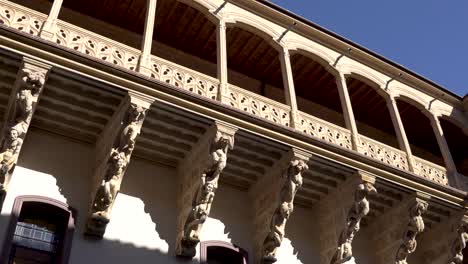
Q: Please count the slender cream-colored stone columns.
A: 7